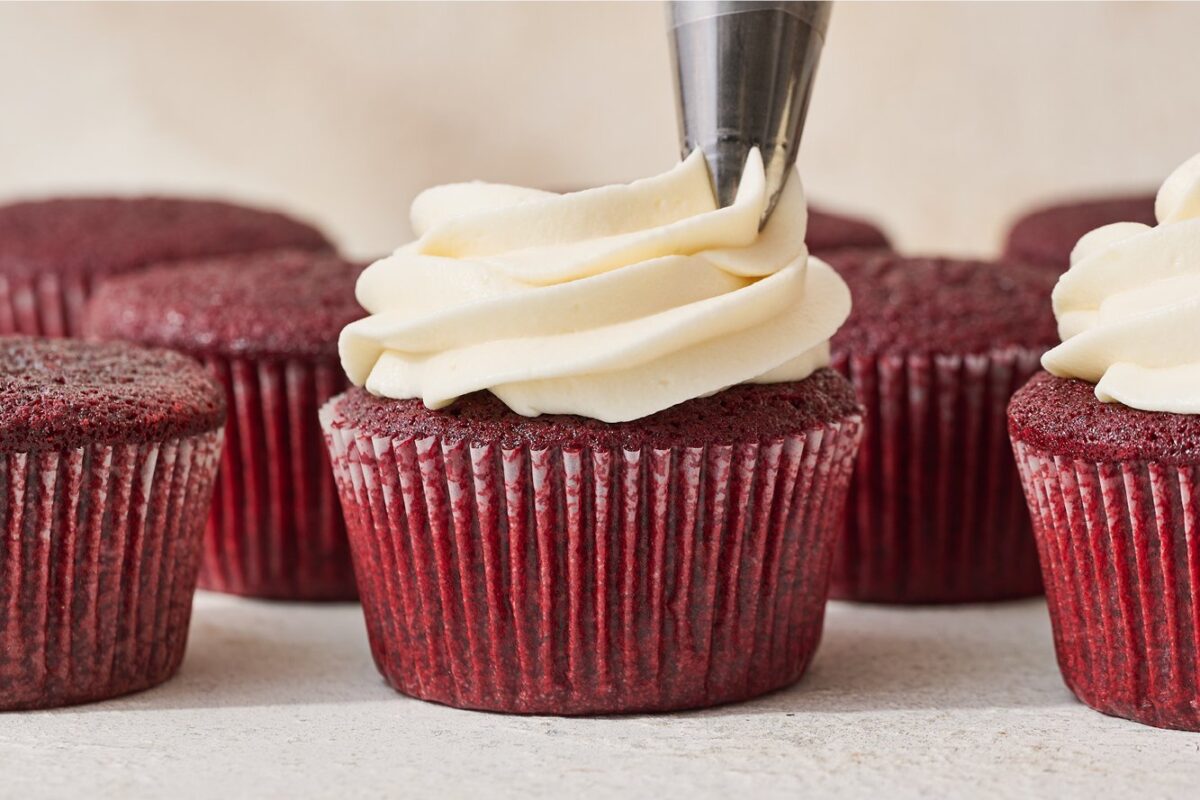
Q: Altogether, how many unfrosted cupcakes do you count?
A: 6